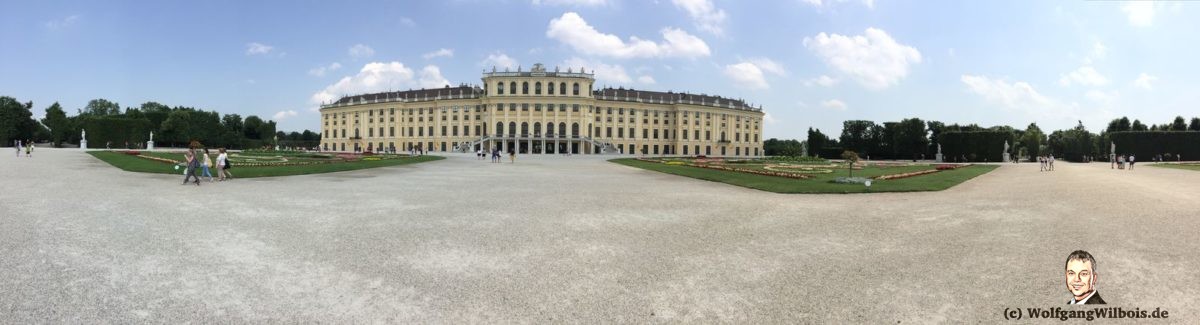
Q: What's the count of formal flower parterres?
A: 2